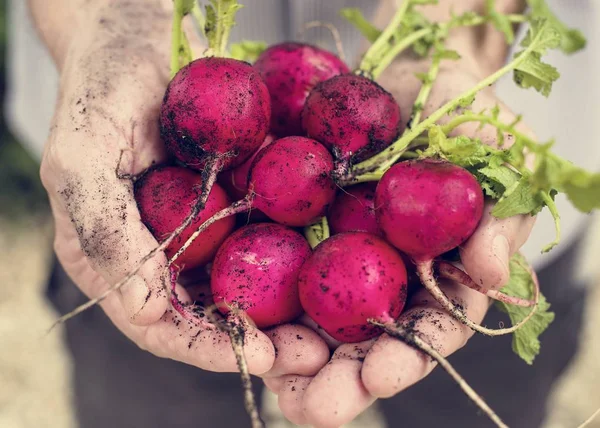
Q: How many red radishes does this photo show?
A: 10